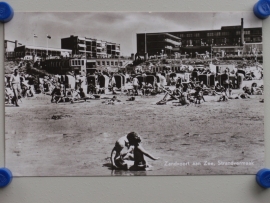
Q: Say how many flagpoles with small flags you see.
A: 2